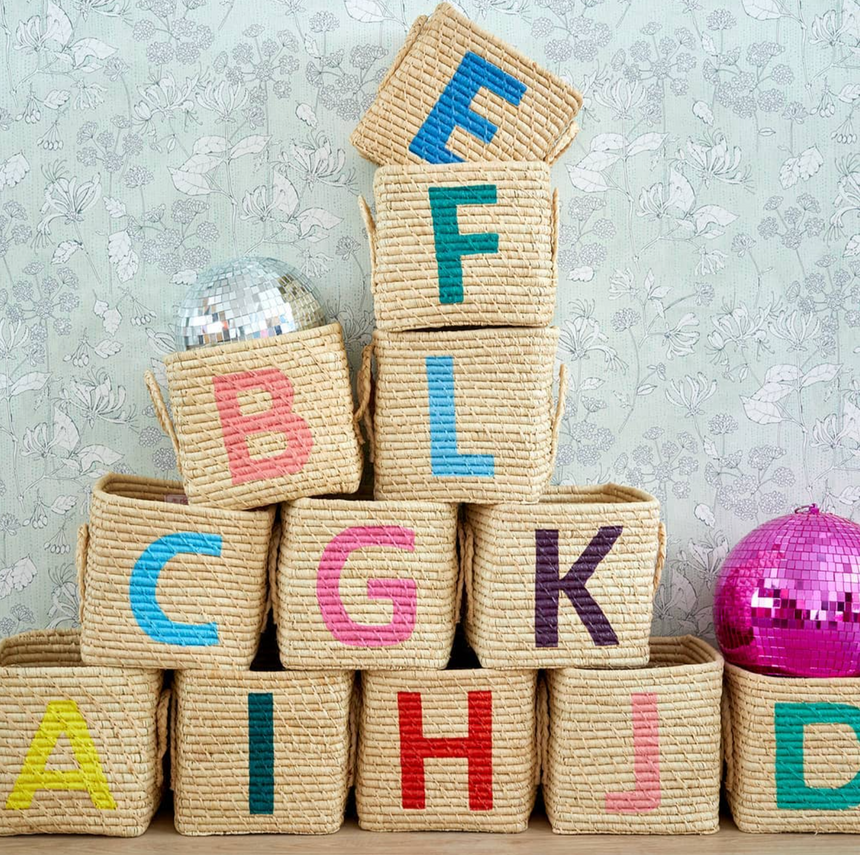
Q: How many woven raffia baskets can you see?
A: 12